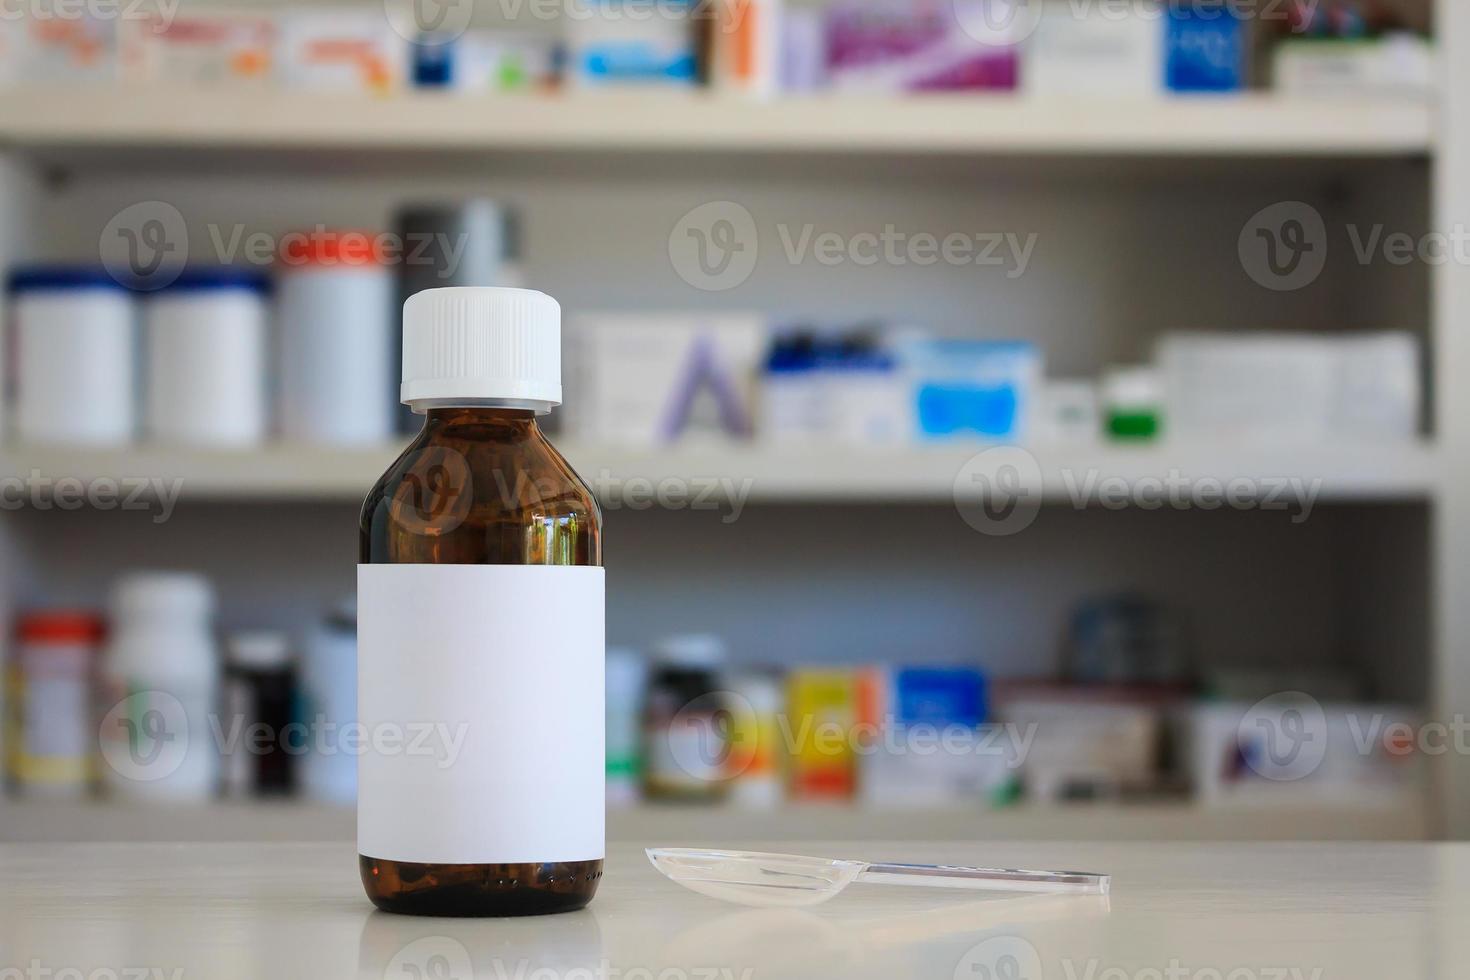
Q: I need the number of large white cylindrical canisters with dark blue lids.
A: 2